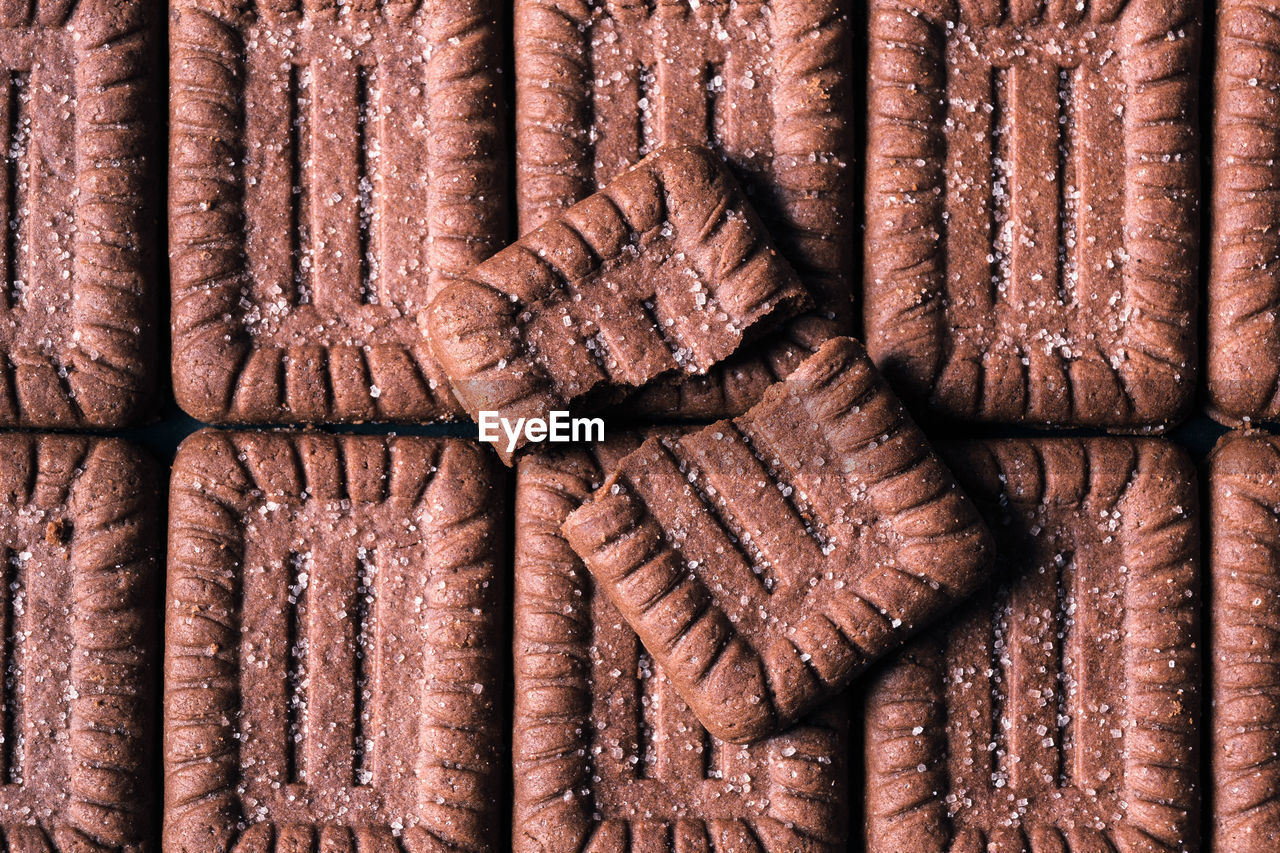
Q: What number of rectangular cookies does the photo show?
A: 11